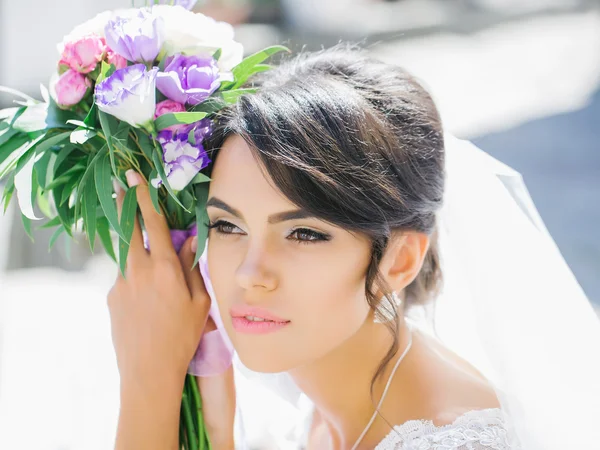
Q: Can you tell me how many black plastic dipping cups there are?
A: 0